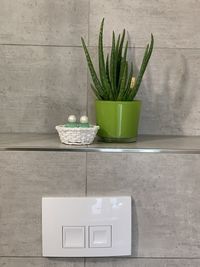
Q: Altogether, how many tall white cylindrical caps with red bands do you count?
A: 0